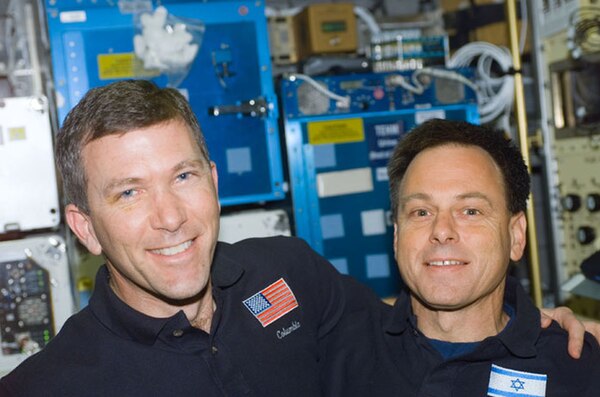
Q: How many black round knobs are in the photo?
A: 3